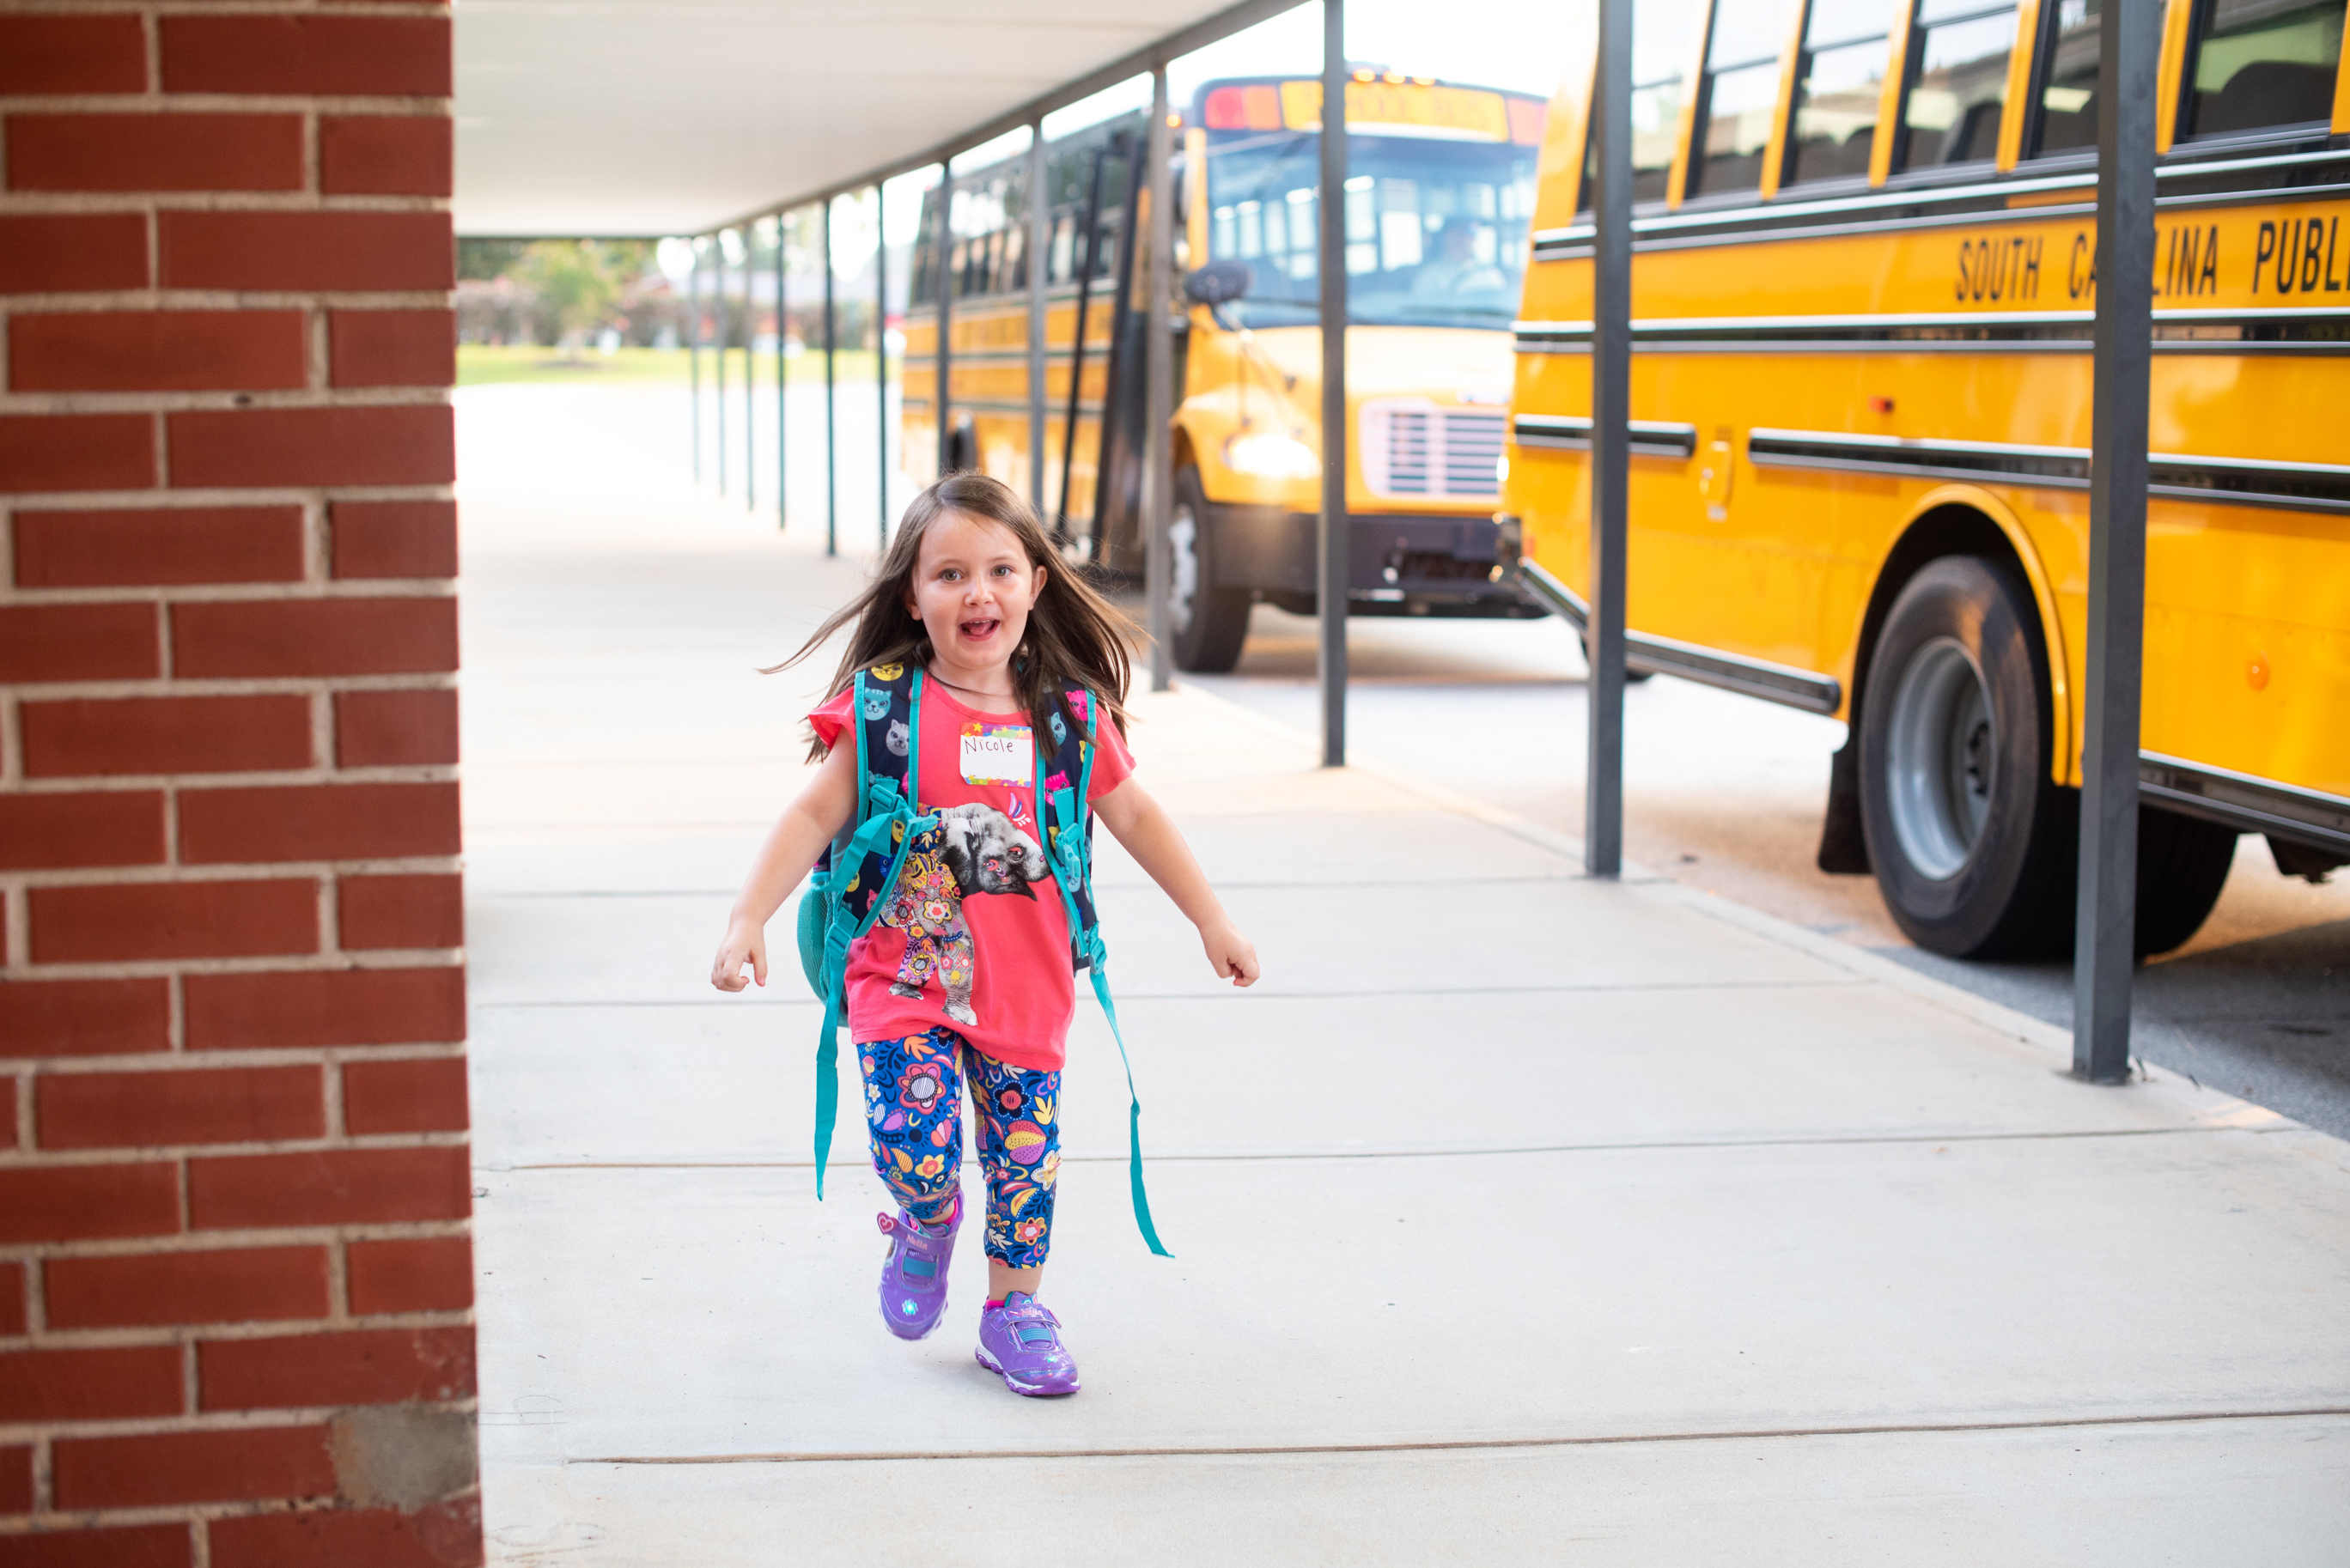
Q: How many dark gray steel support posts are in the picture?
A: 12